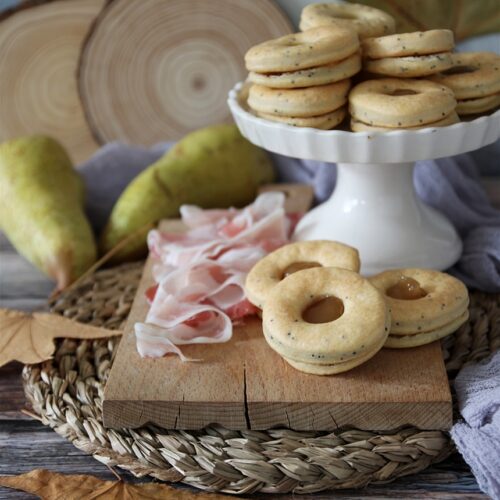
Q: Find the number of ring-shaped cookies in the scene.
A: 9